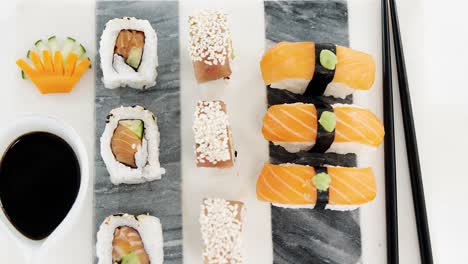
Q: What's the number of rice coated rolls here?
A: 3